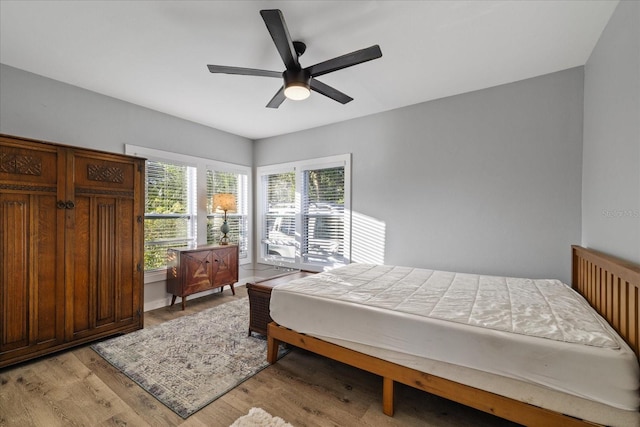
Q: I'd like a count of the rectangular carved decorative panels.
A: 2